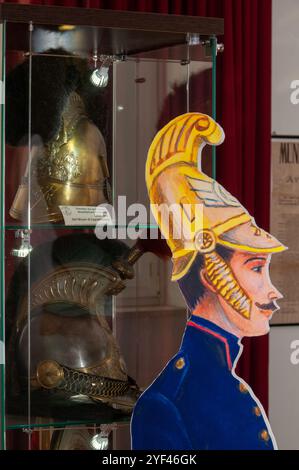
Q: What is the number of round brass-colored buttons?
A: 4